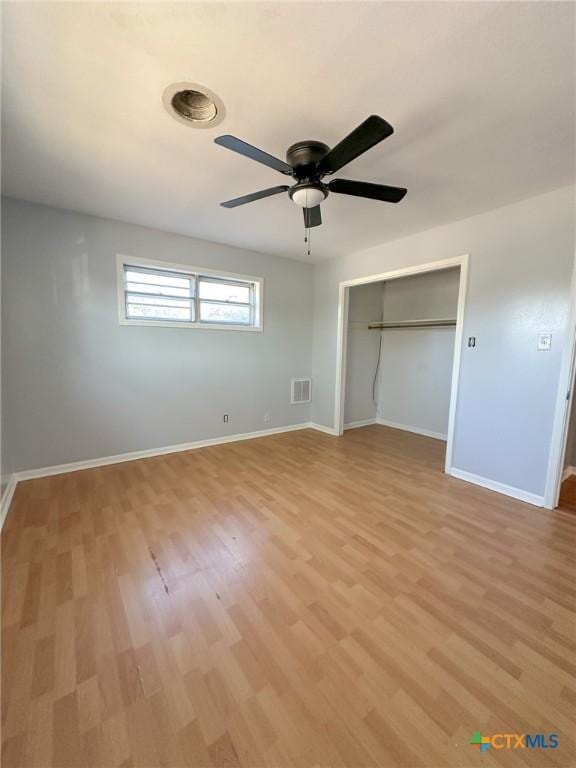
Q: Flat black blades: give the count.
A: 5